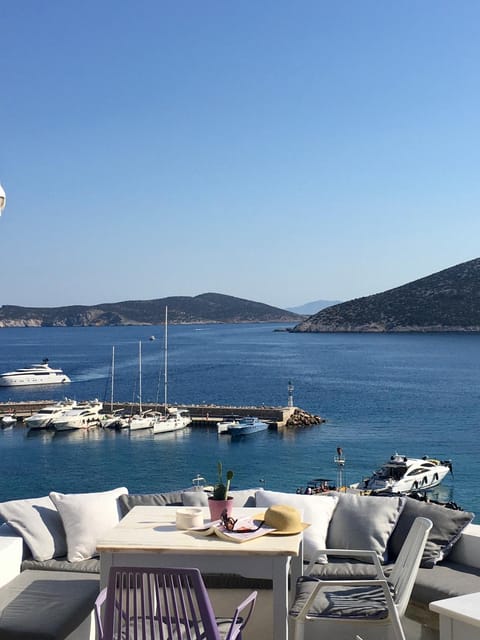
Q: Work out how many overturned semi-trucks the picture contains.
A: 0